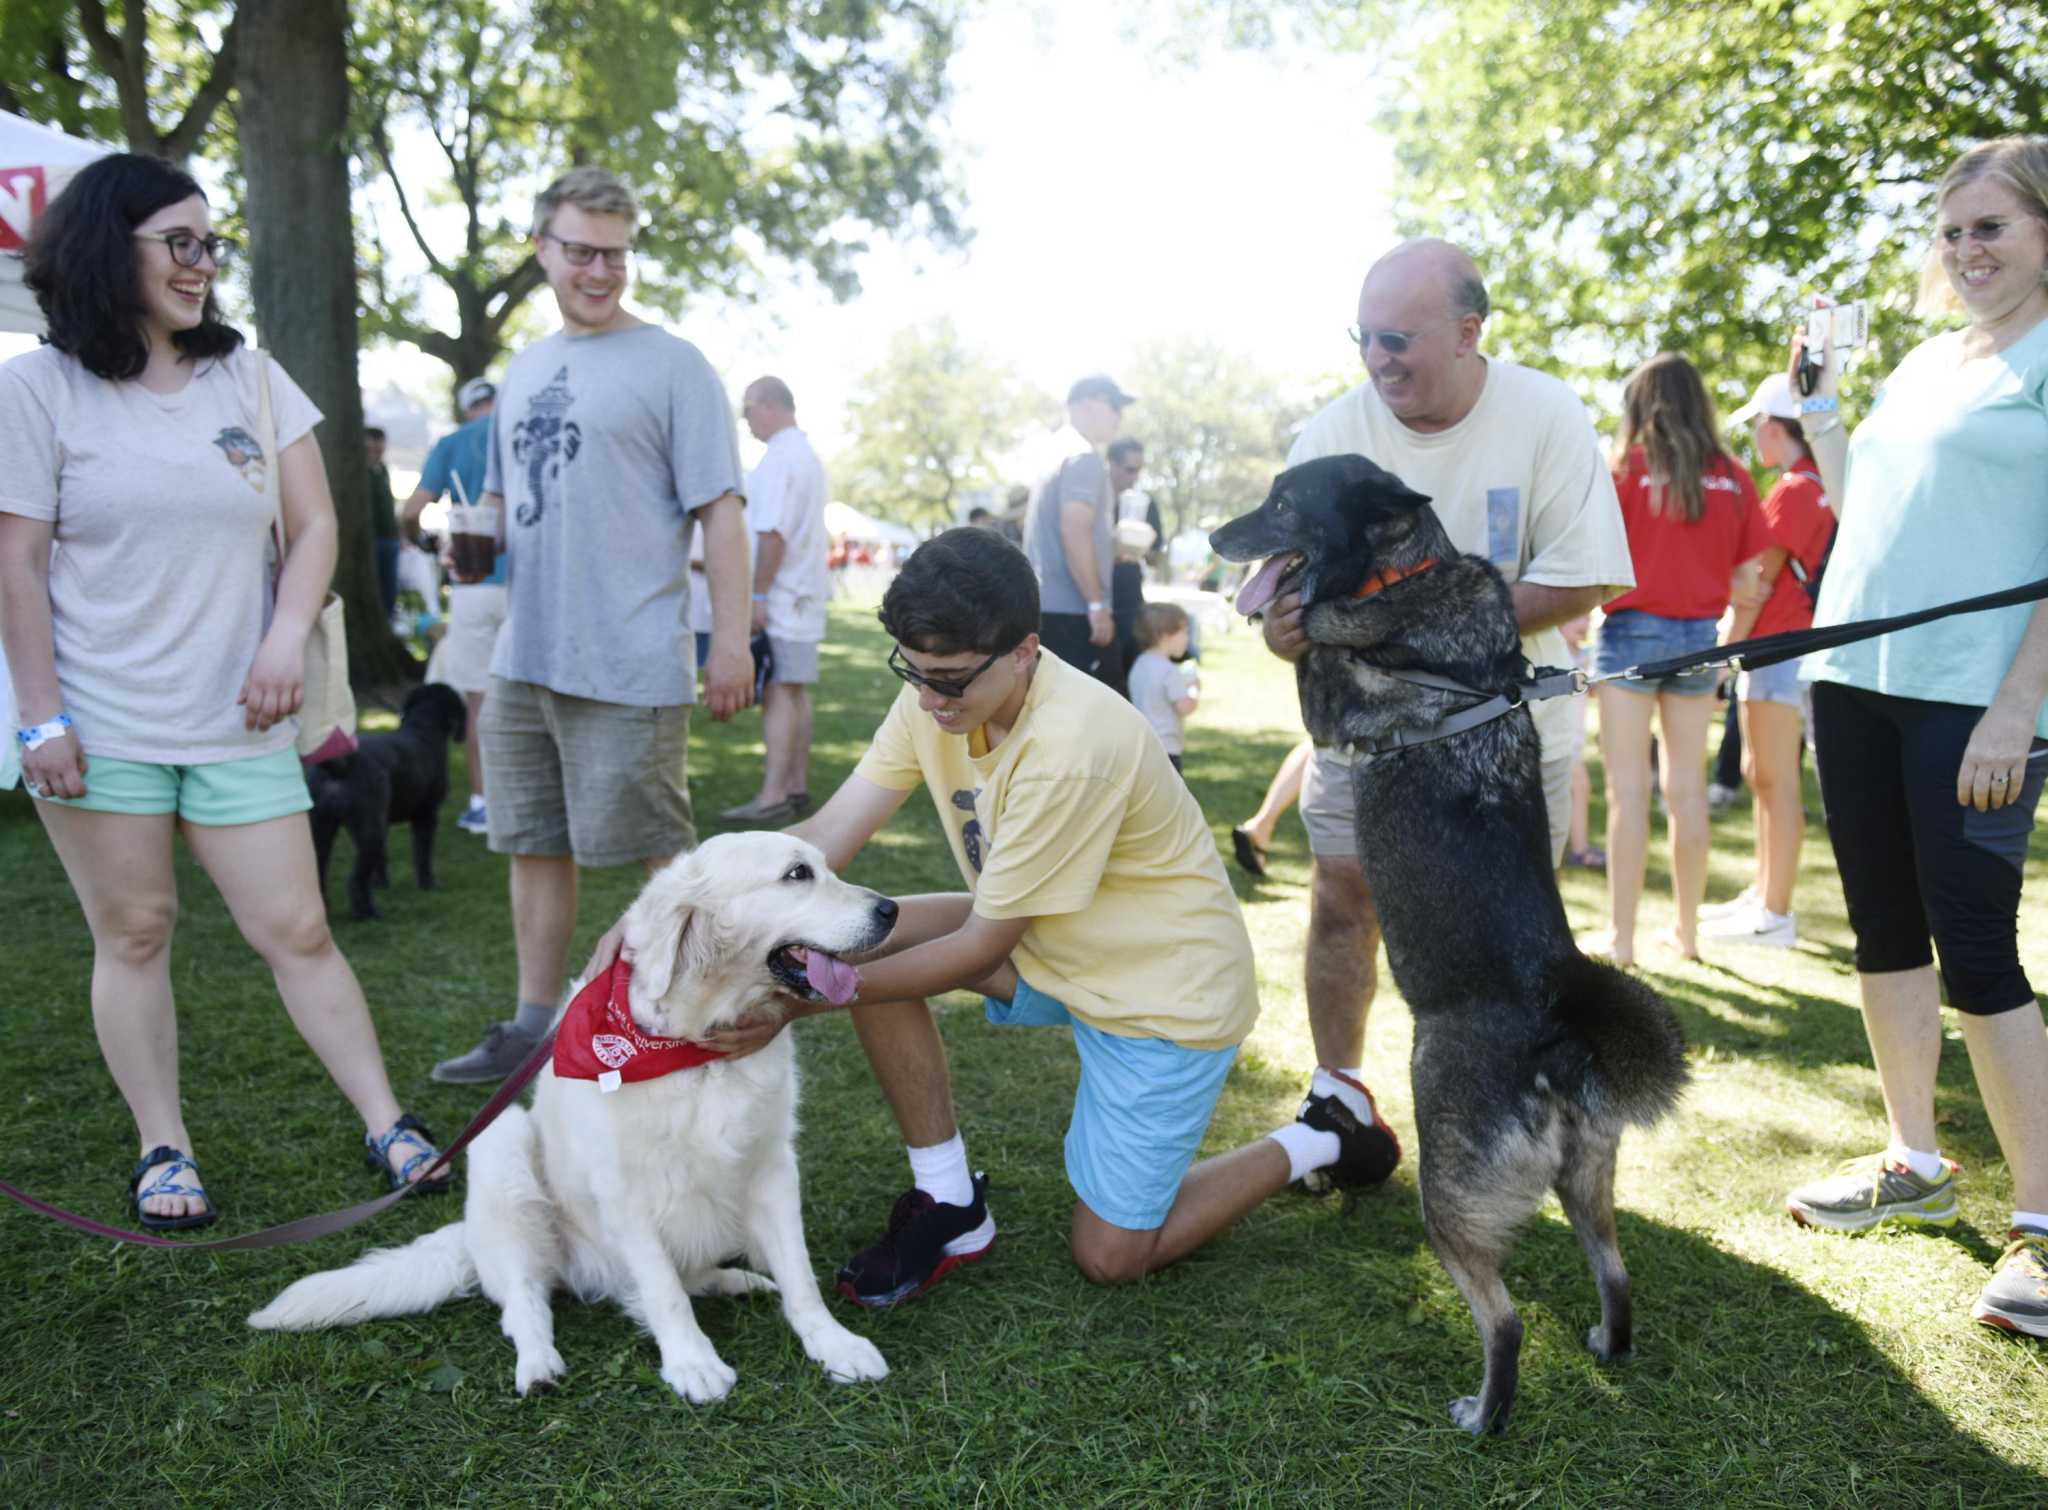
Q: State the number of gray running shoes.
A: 2